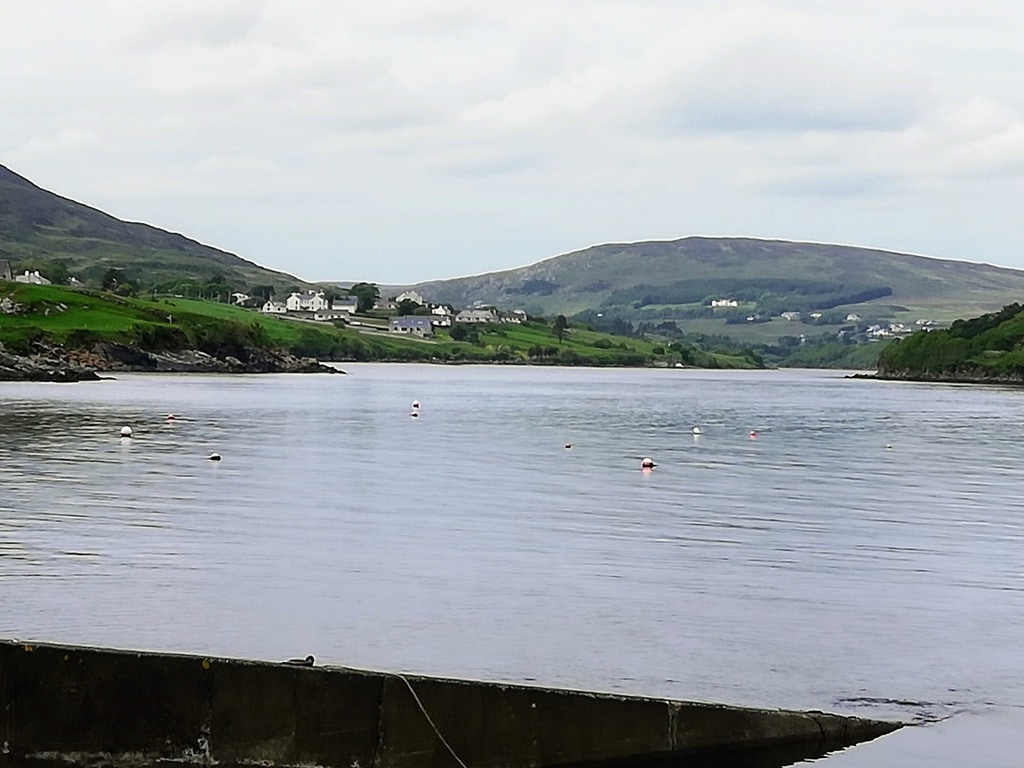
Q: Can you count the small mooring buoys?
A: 10